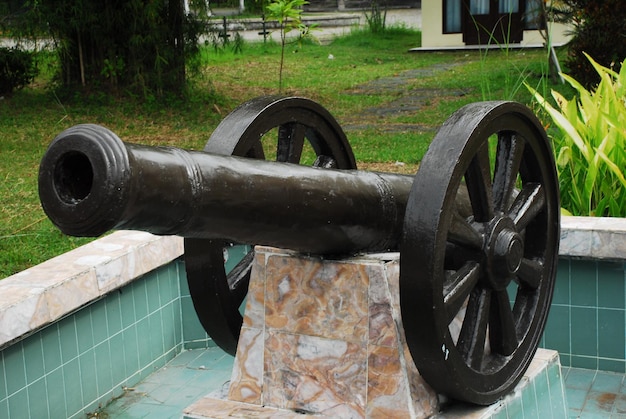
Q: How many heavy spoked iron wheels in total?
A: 2